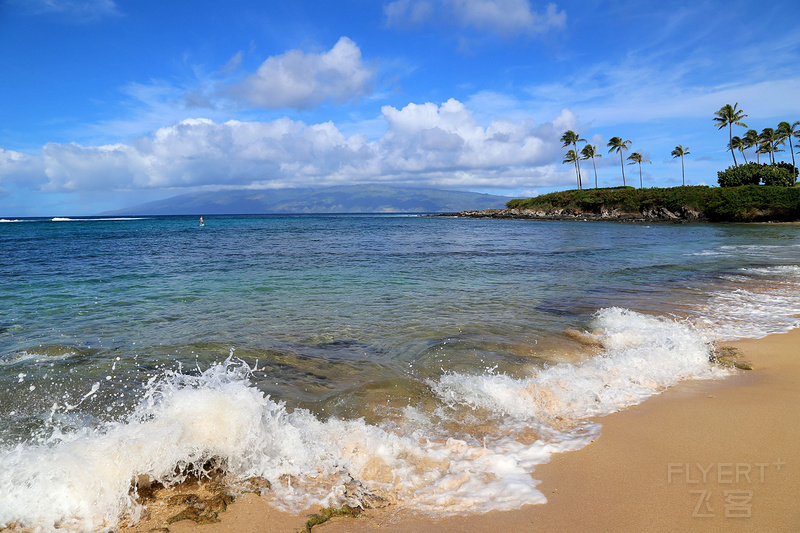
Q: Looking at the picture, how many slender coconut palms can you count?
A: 12